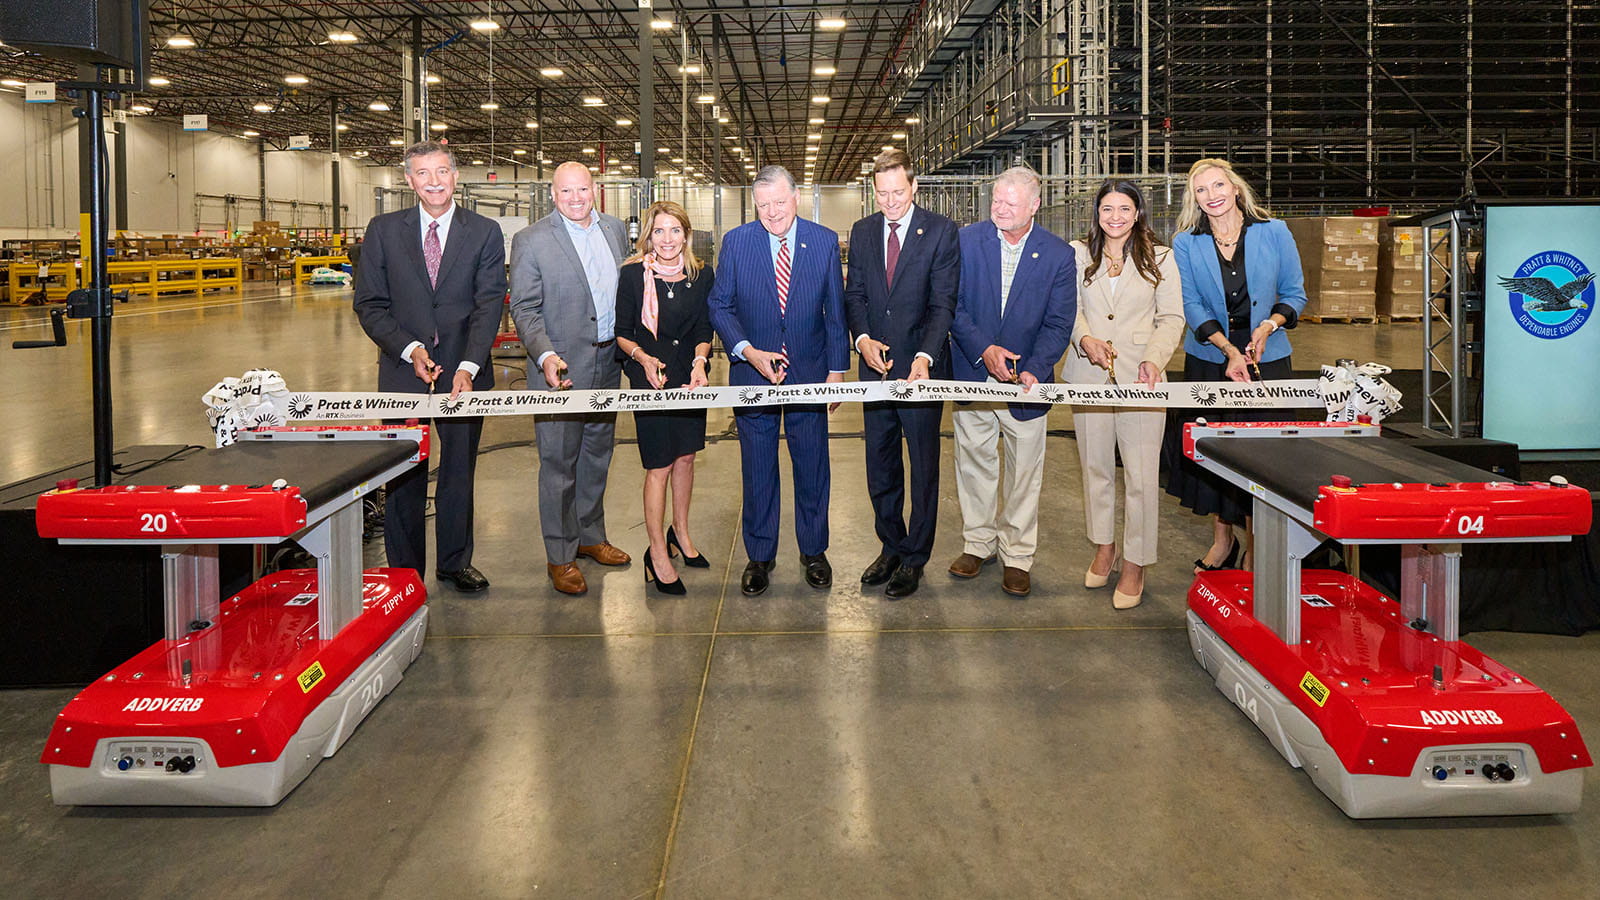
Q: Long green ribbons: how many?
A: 0